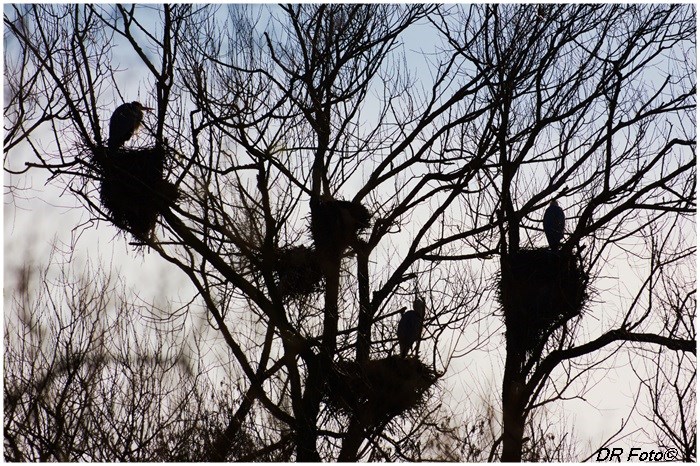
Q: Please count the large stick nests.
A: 5